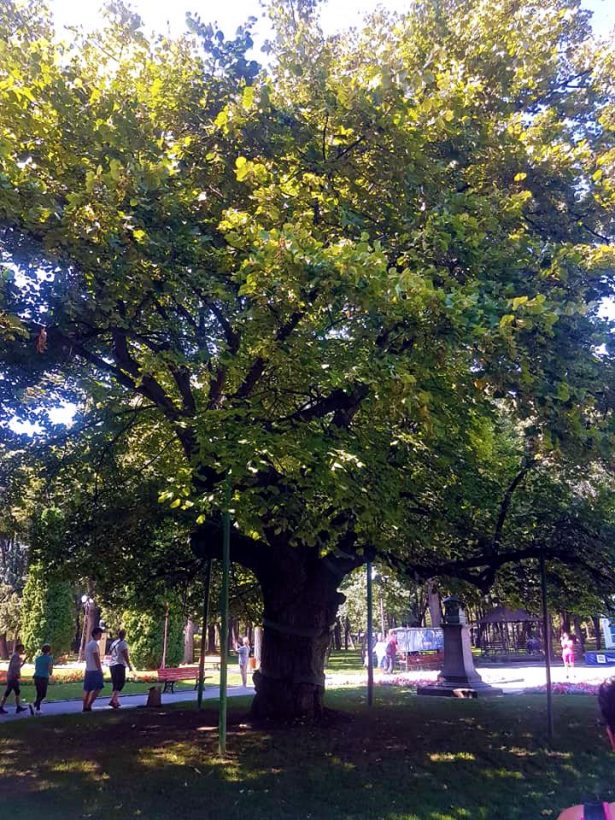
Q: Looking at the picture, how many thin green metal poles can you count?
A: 4